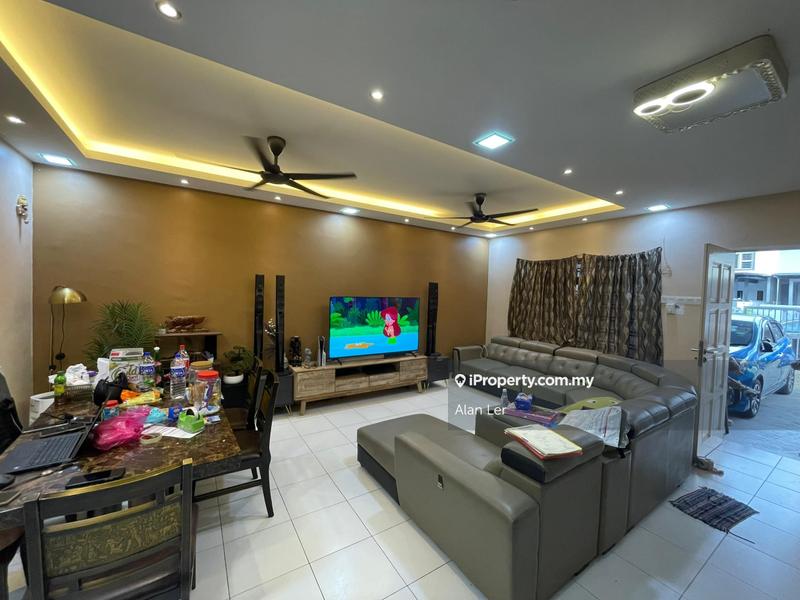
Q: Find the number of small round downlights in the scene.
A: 11